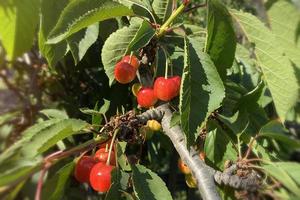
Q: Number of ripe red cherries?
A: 8